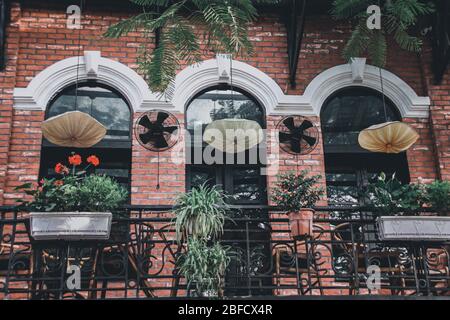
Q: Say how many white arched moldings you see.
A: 3